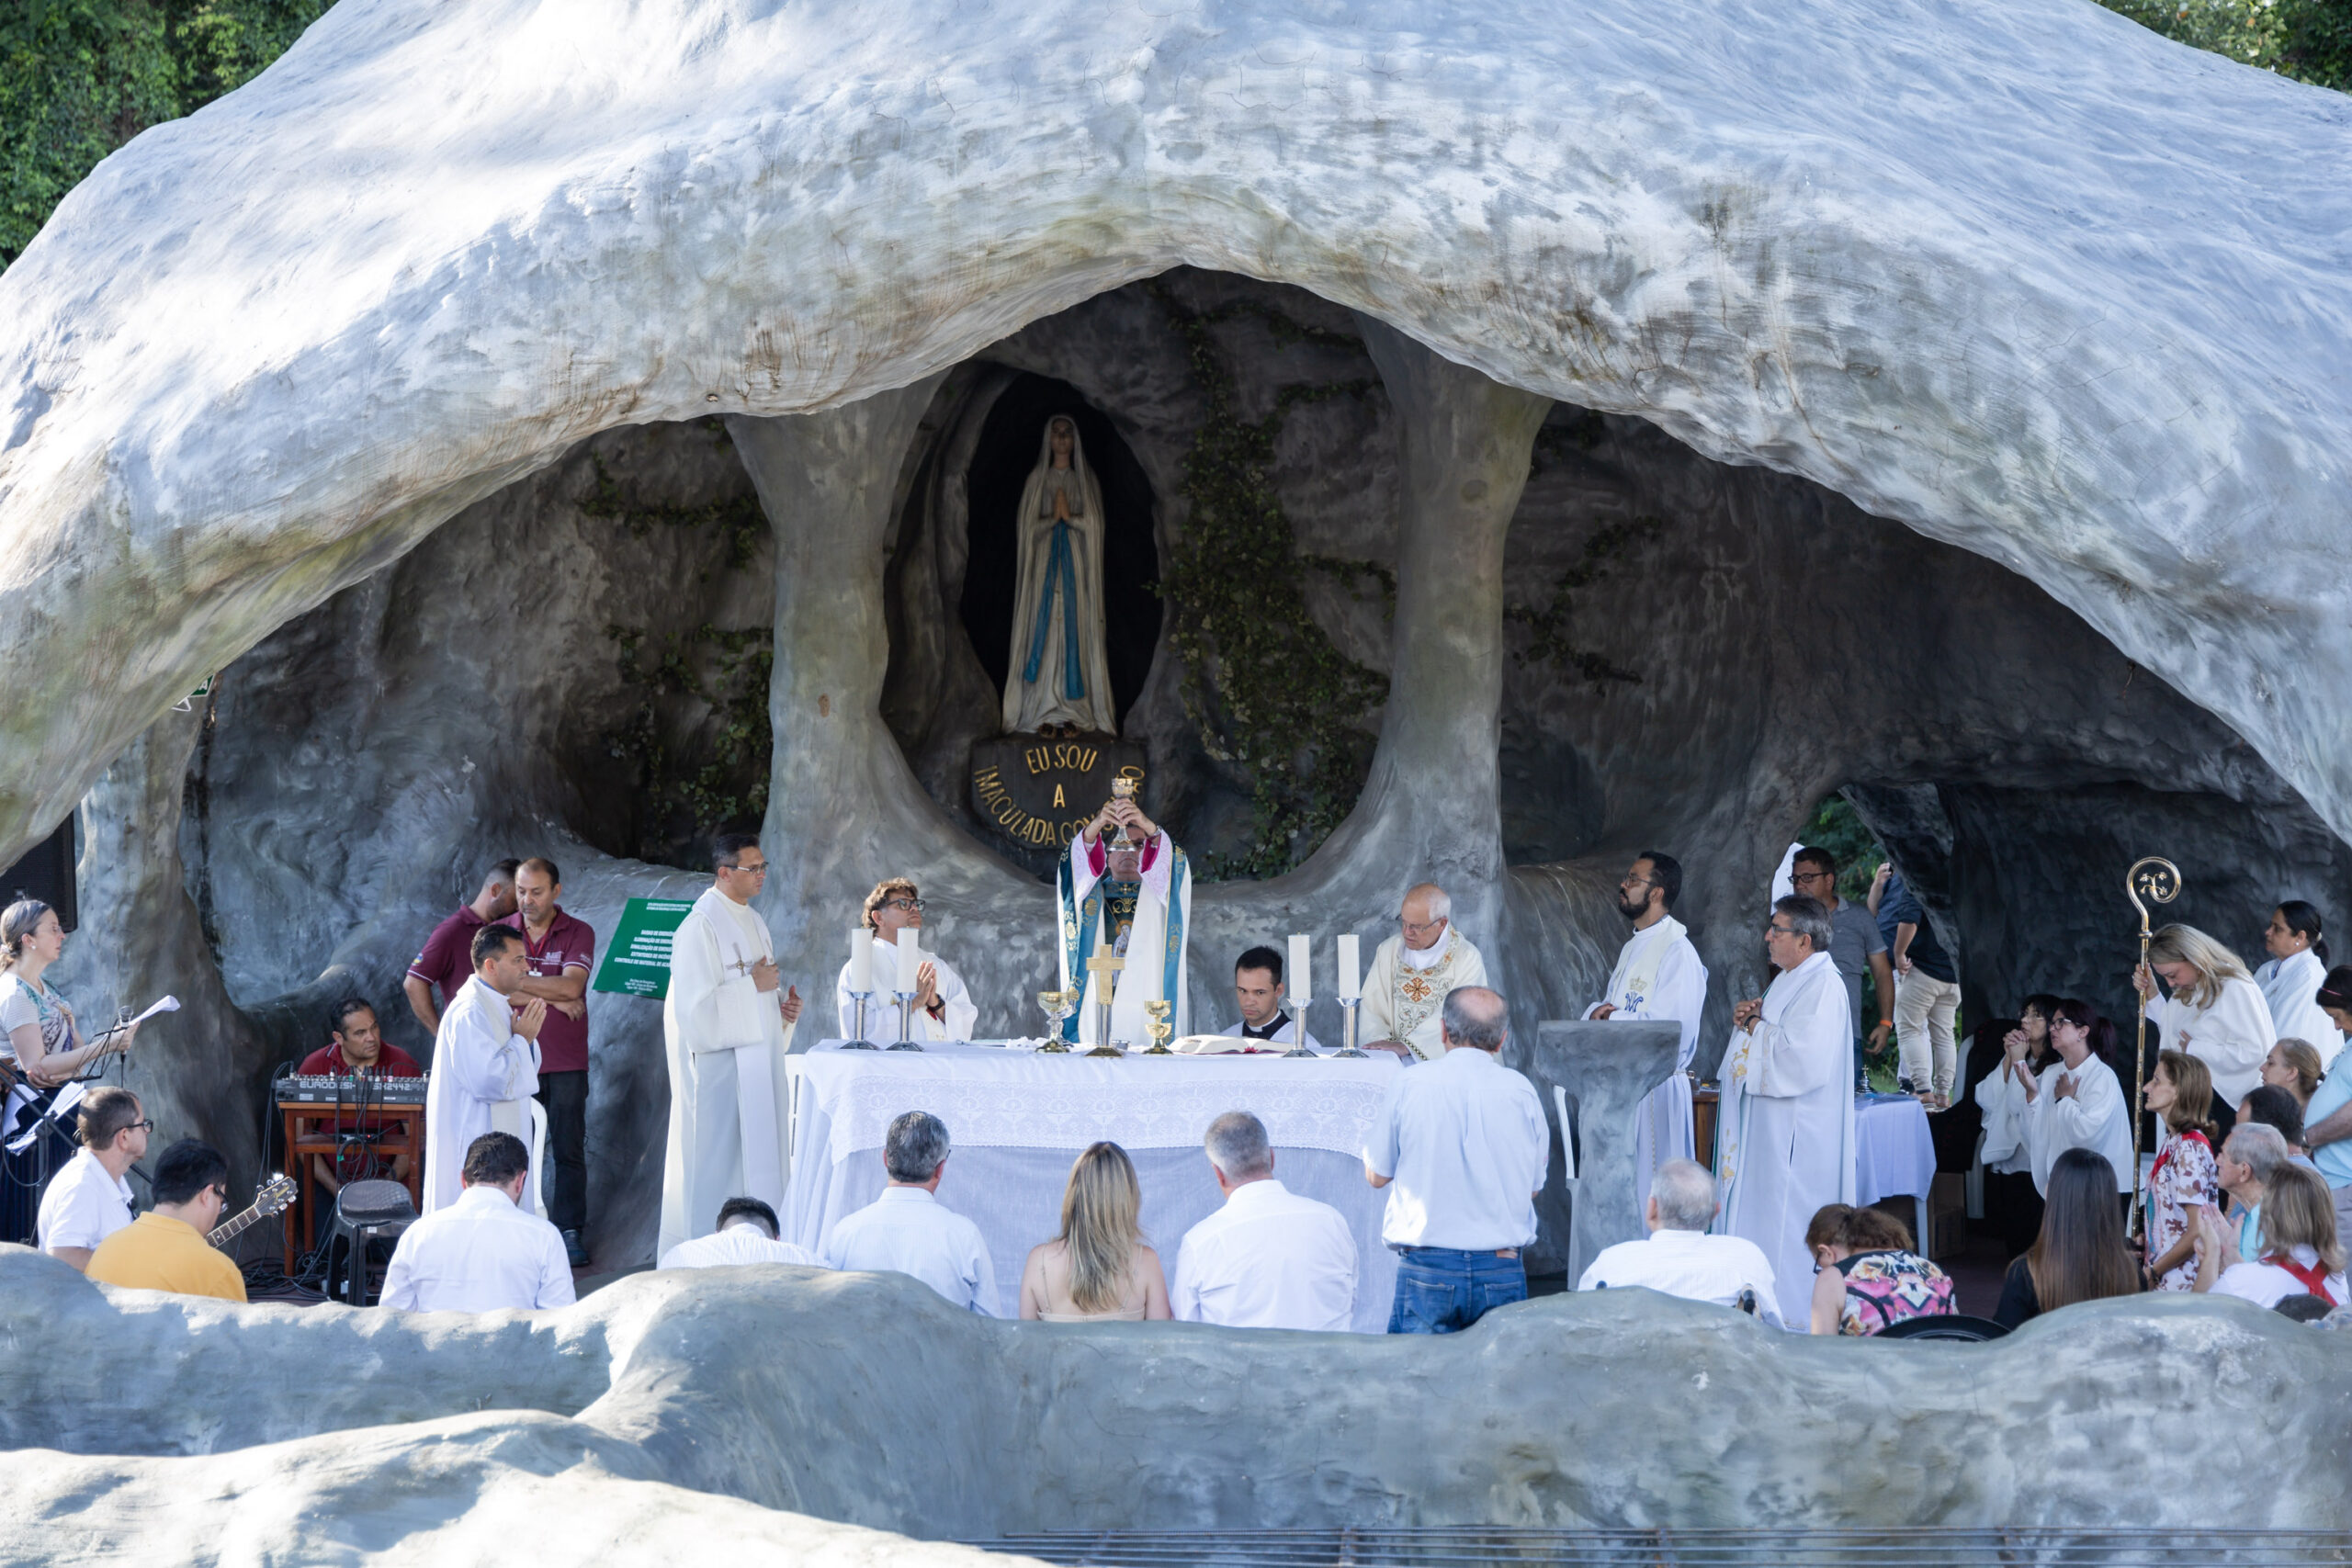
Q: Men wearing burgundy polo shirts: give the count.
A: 3